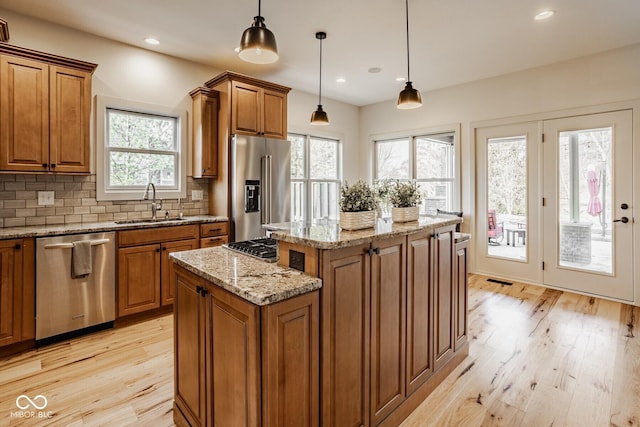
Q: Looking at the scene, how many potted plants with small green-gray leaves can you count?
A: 2